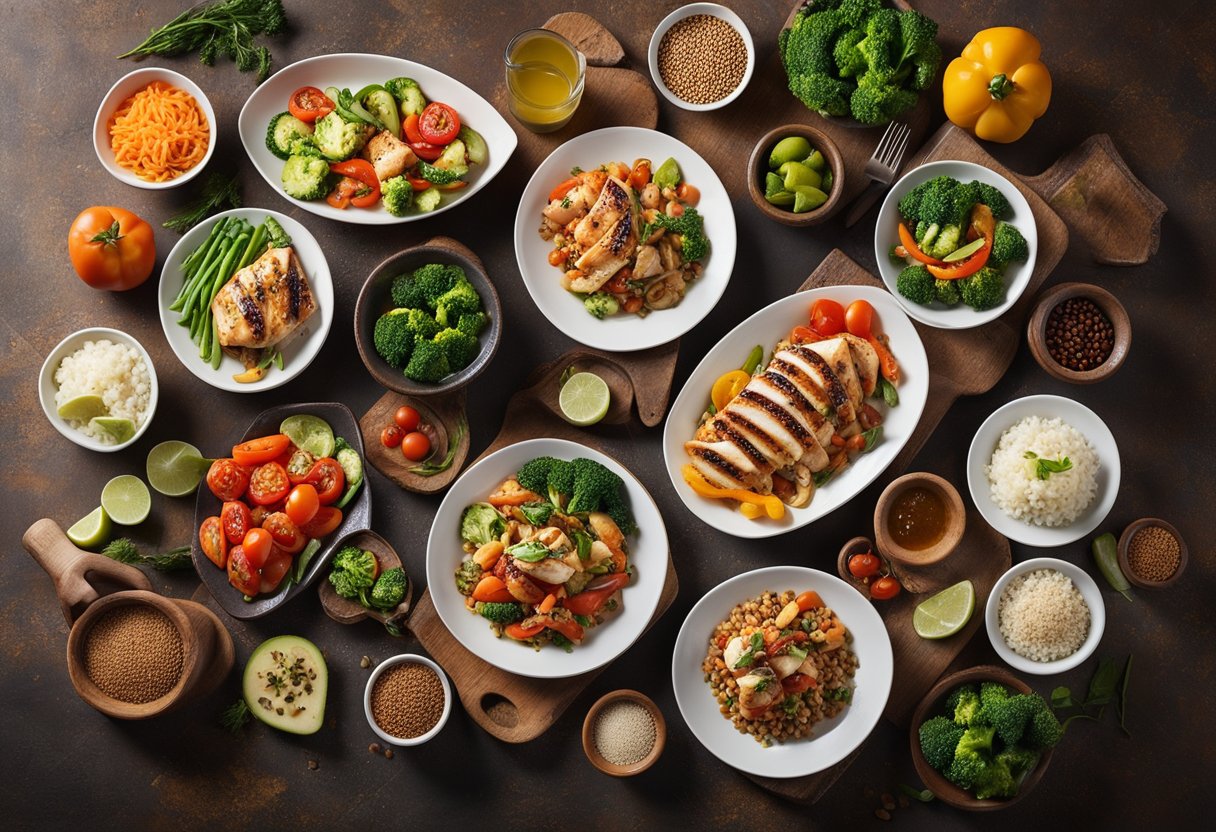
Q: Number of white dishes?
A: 13